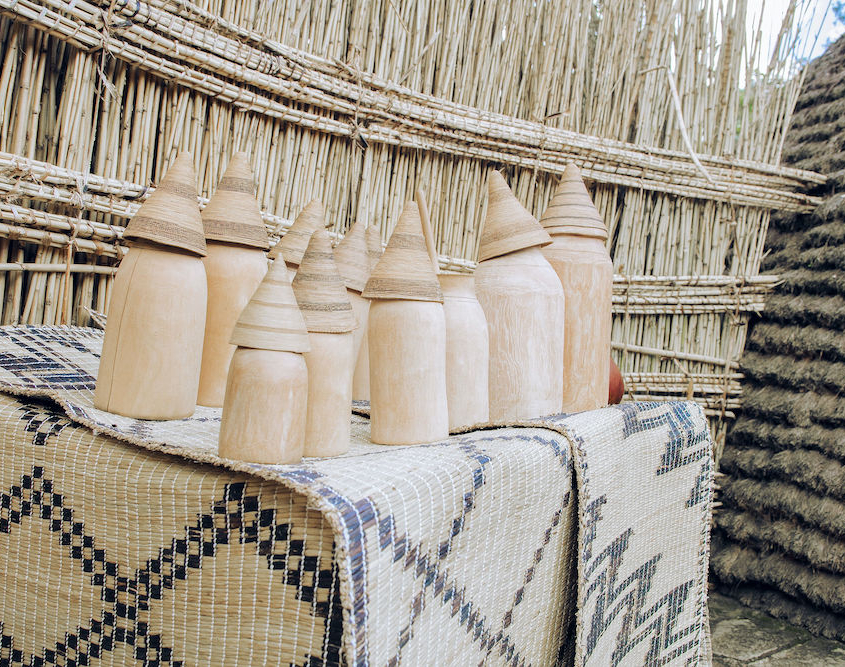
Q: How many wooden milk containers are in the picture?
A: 11